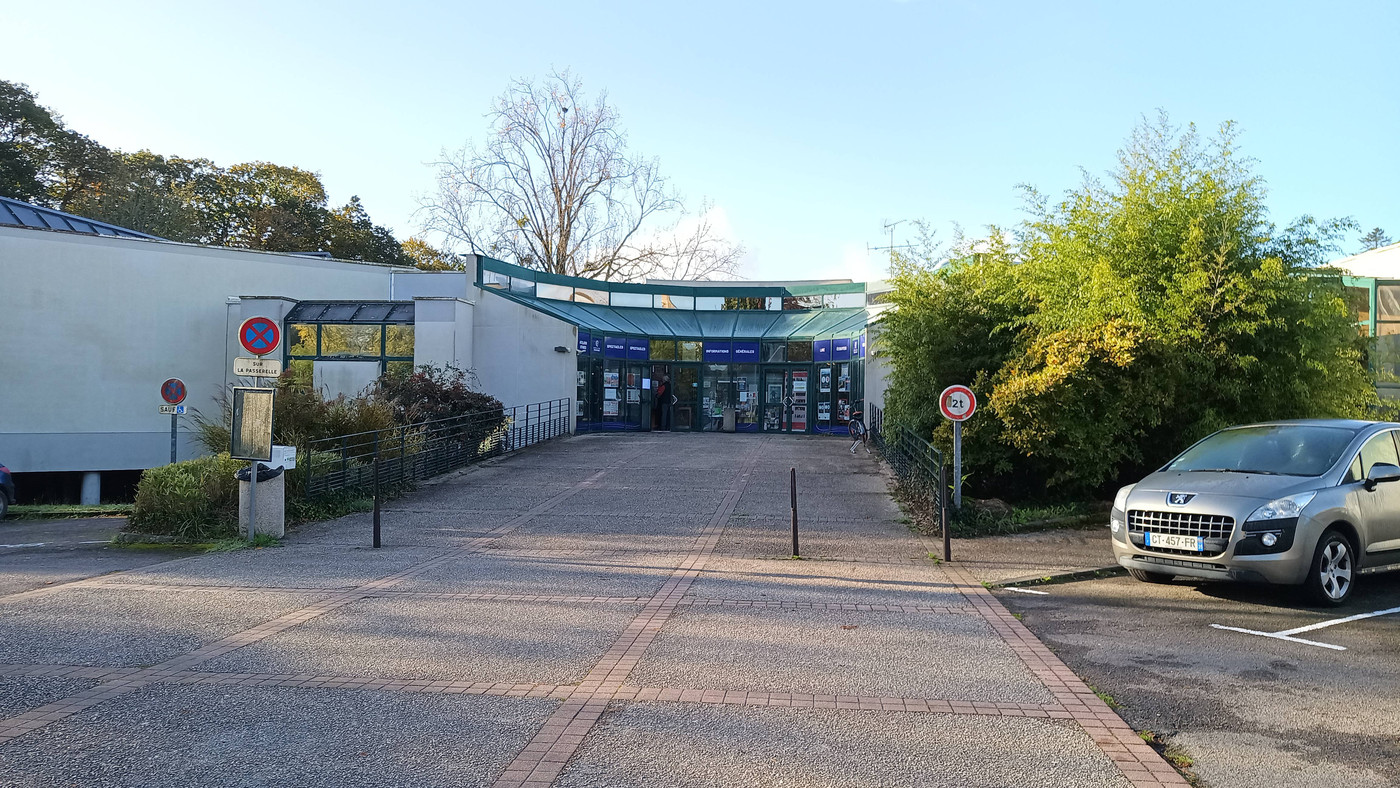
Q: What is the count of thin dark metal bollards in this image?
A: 3